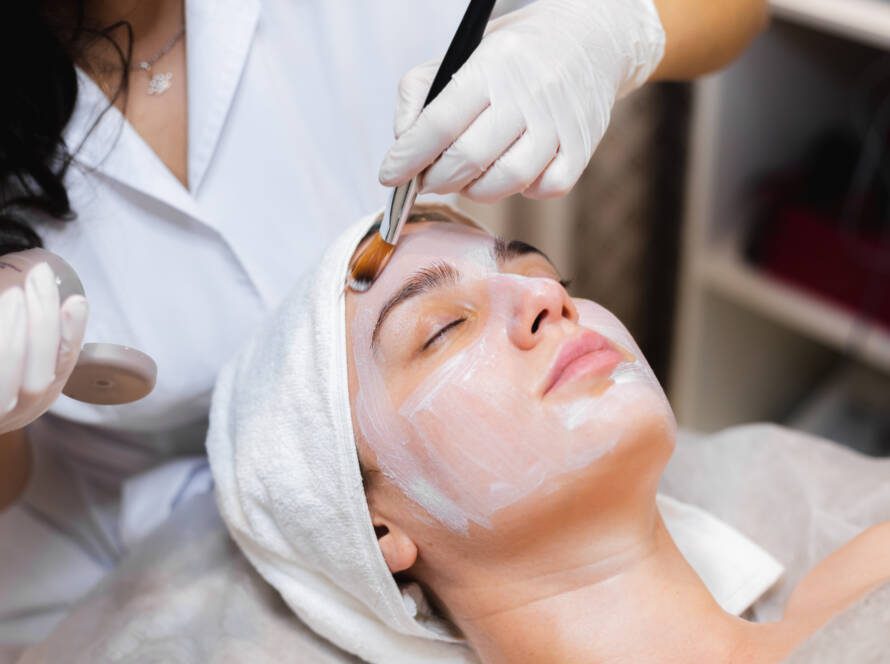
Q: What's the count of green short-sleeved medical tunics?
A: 0